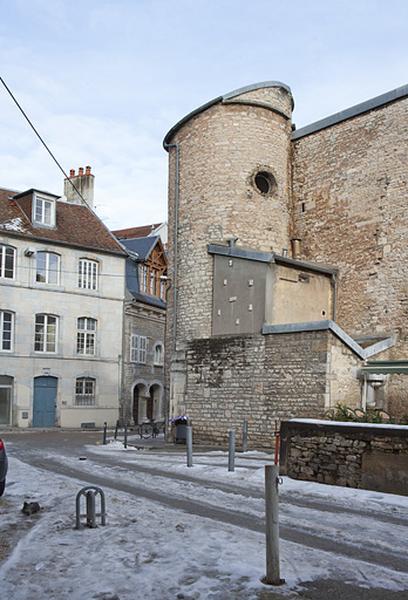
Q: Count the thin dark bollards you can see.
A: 3